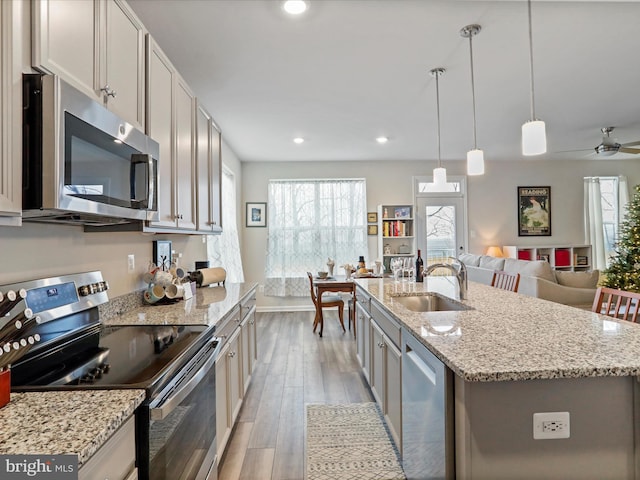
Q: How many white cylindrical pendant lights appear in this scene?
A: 3